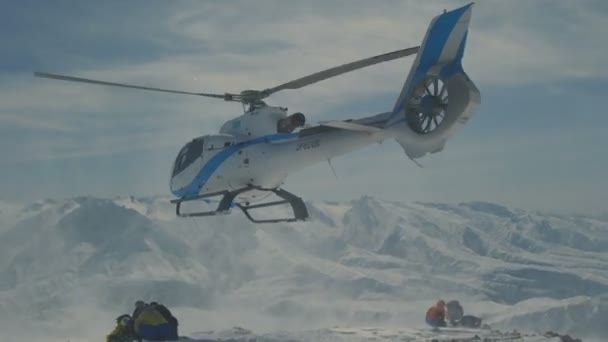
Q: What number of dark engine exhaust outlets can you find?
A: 1